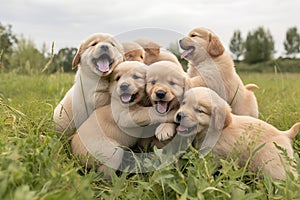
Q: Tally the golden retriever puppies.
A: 7